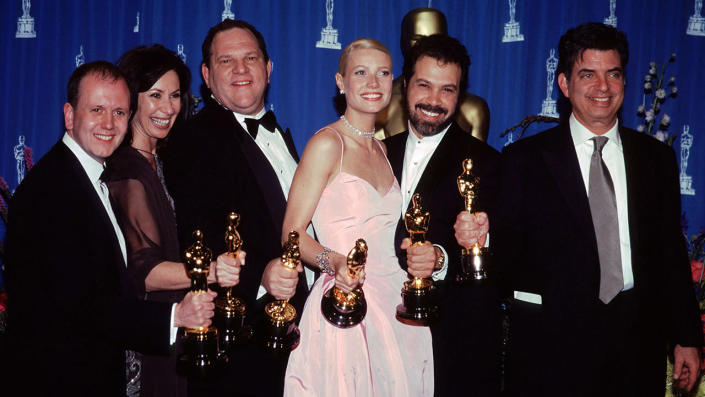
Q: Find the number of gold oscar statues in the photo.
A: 7